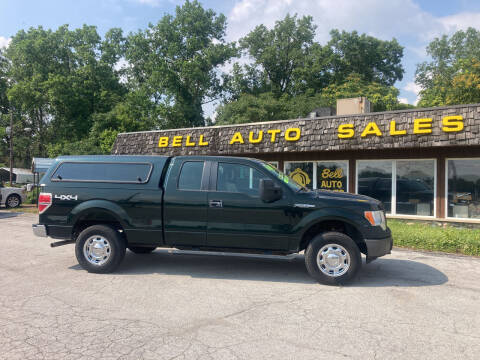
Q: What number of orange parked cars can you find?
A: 0